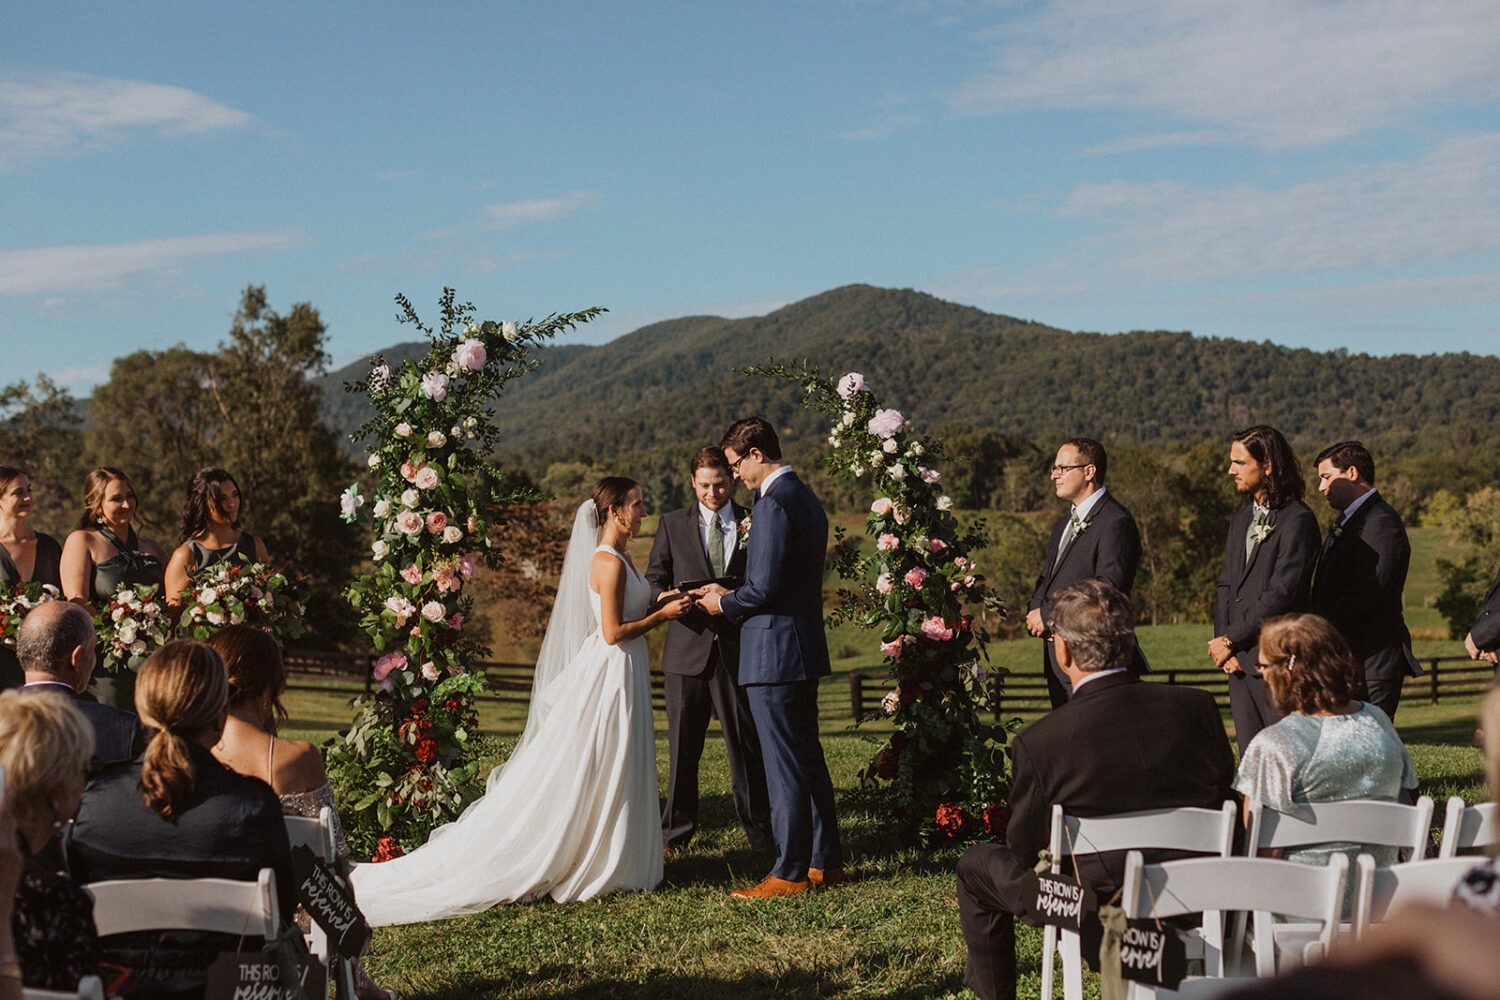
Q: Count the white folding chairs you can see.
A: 8